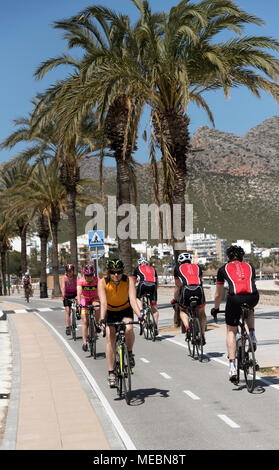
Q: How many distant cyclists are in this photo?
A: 1